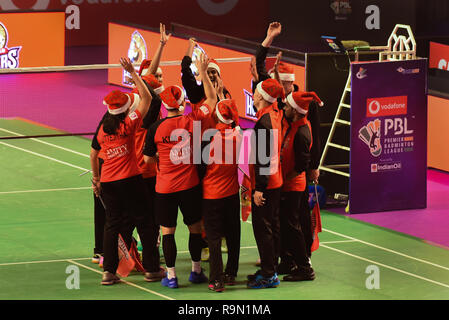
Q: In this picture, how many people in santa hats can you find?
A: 10